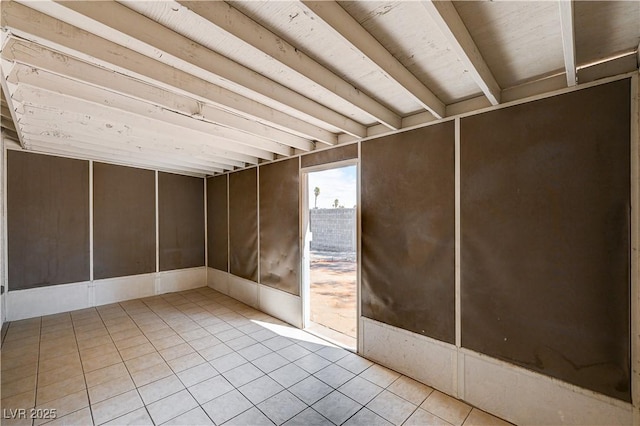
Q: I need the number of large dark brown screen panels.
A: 8